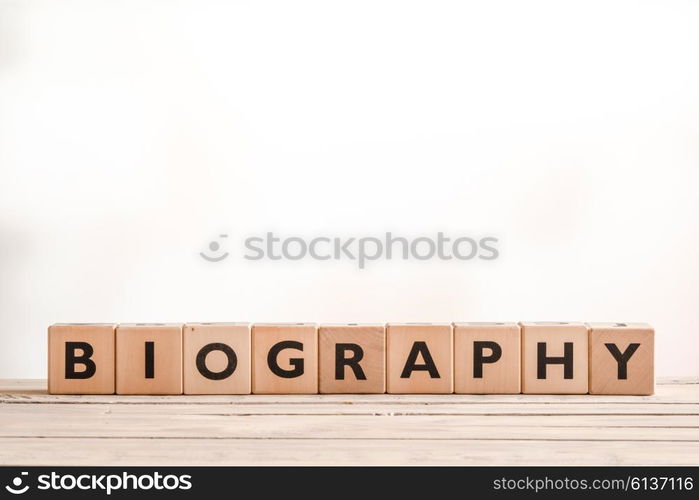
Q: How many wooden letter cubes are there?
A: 9